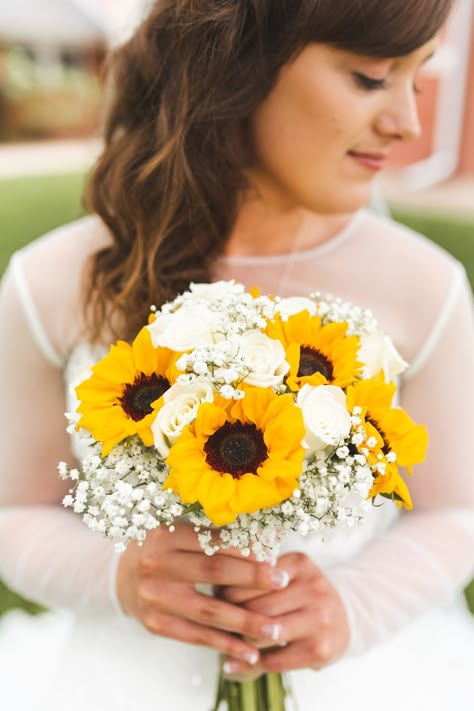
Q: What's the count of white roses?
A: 7